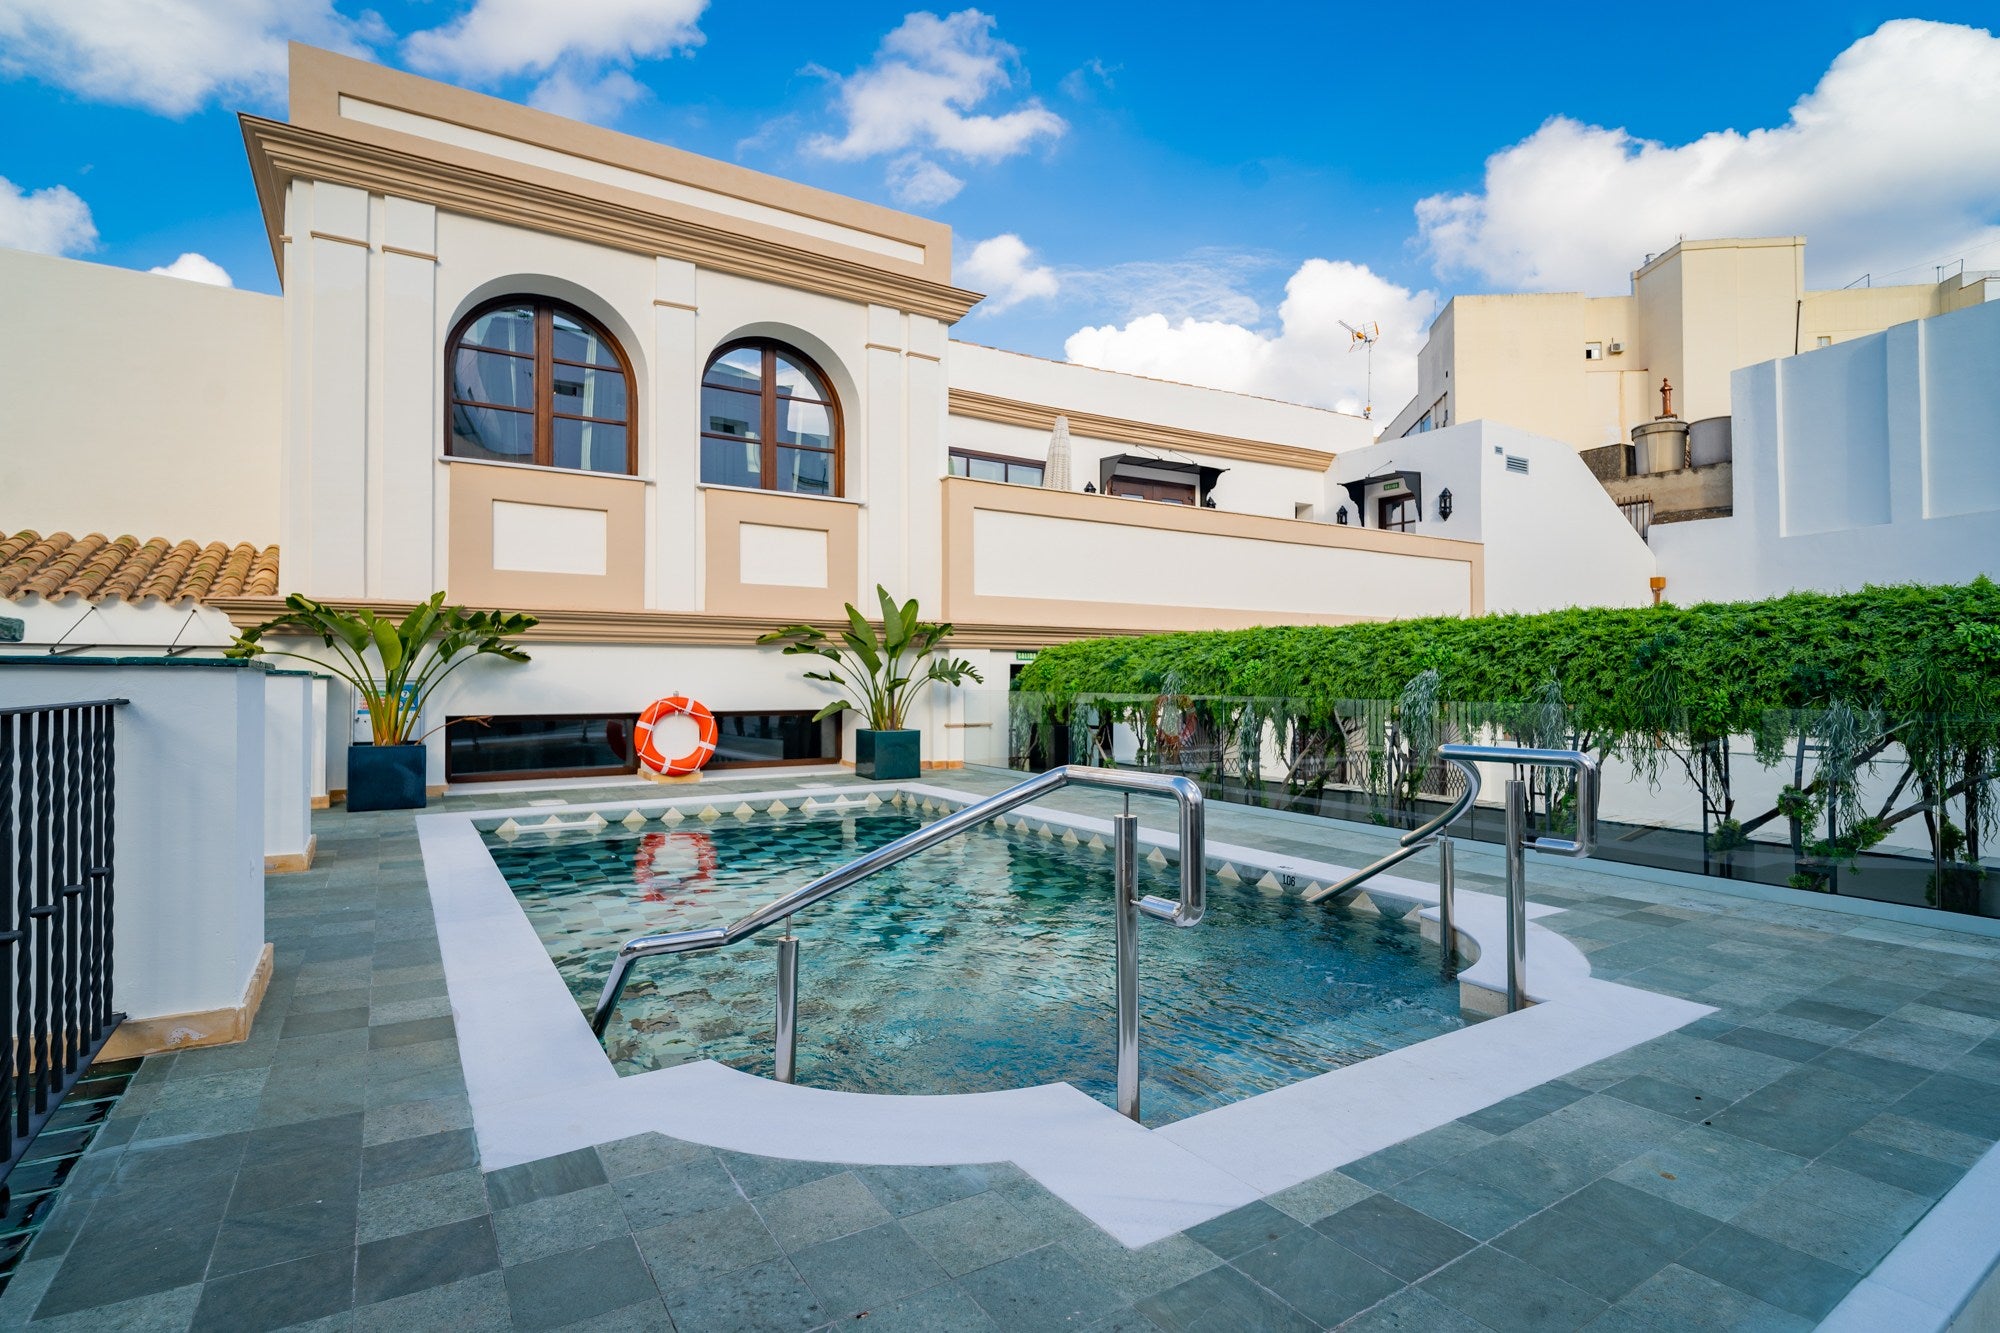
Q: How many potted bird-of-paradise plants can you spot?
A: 2